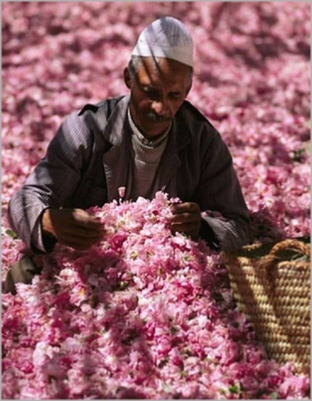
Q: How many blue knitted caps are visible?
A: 0